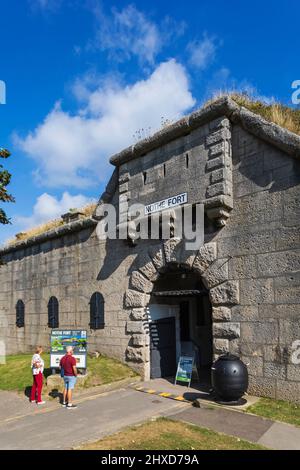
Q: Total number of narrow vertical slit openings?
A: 3